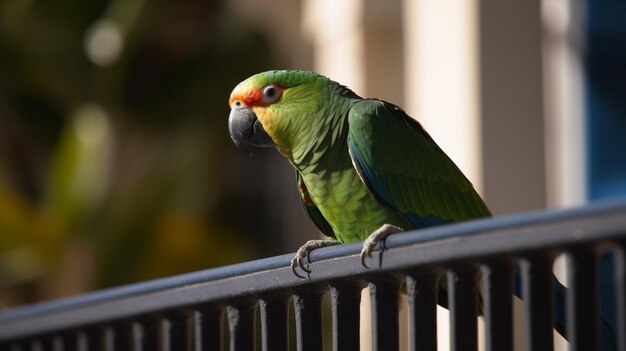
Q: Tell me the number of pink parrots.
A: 0